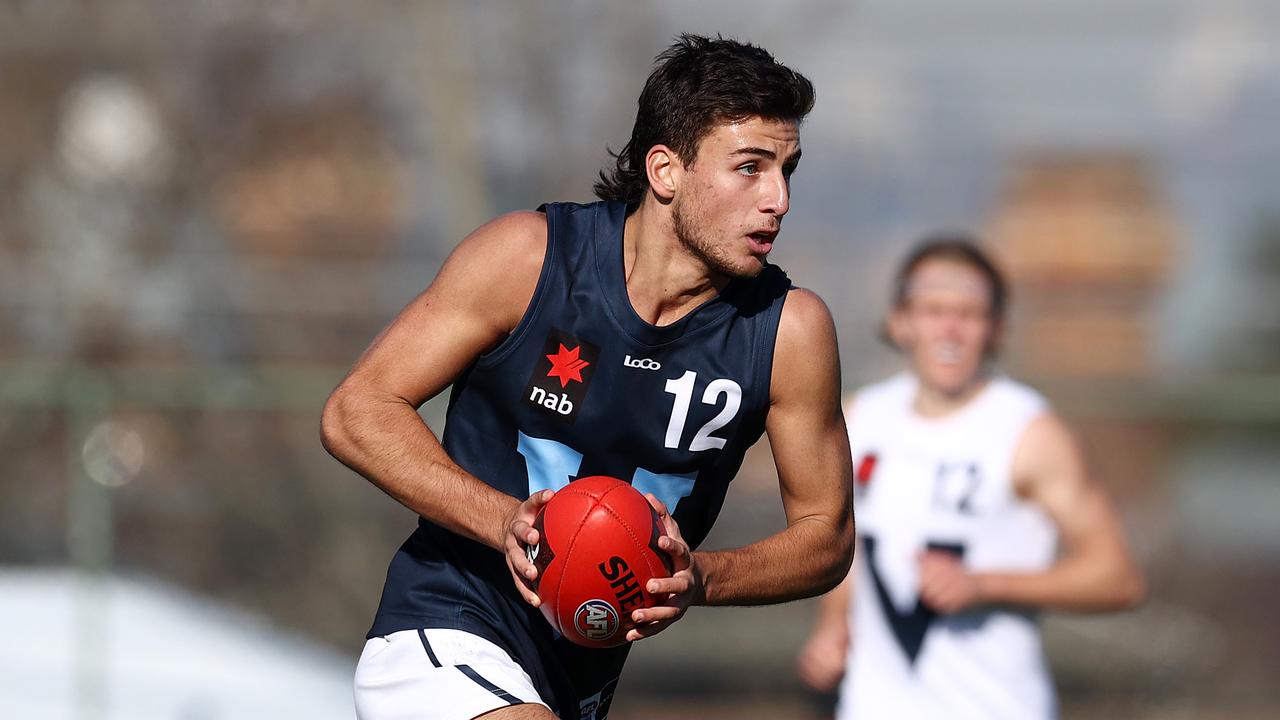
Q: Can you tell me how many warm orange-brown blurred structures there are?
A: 2